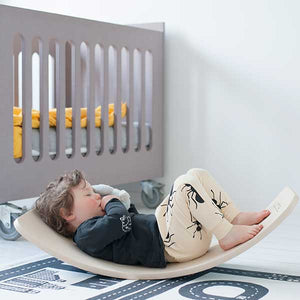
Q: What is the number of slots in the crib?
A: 10